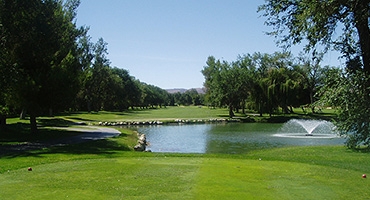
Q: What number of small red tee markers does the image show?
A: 2